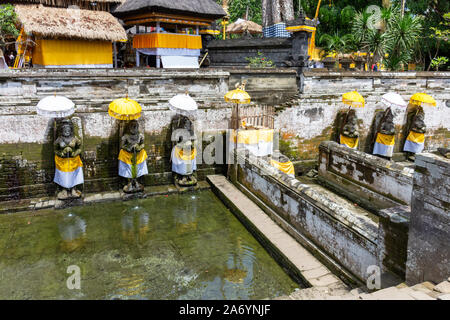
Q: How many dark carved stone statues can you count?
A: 6